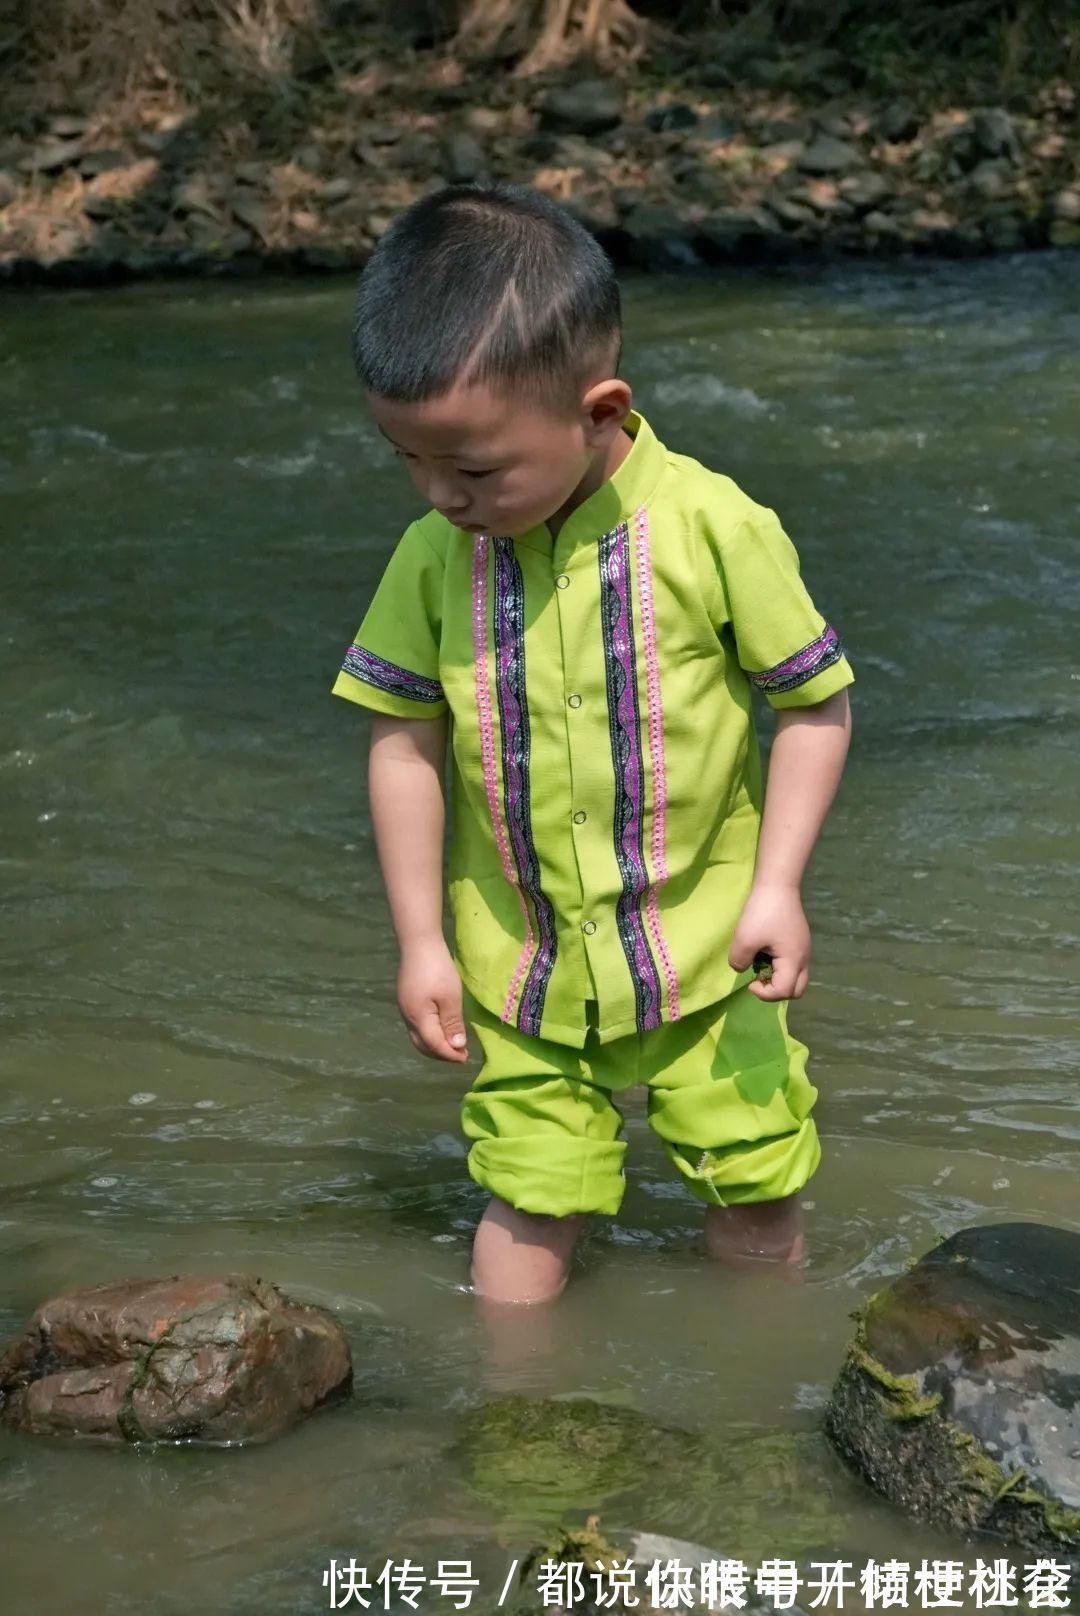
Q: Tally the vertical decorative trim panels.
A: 4